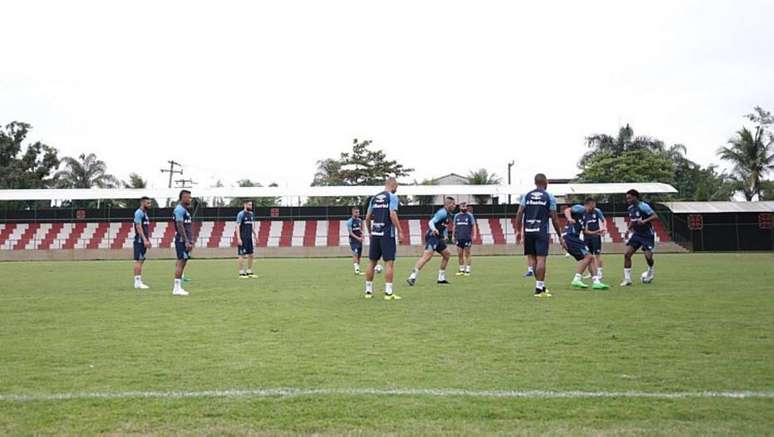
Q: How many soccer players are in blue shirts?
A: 11